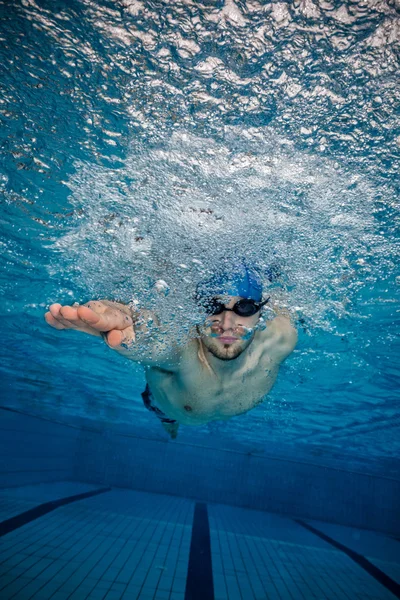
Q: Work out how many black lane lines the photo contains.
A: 3